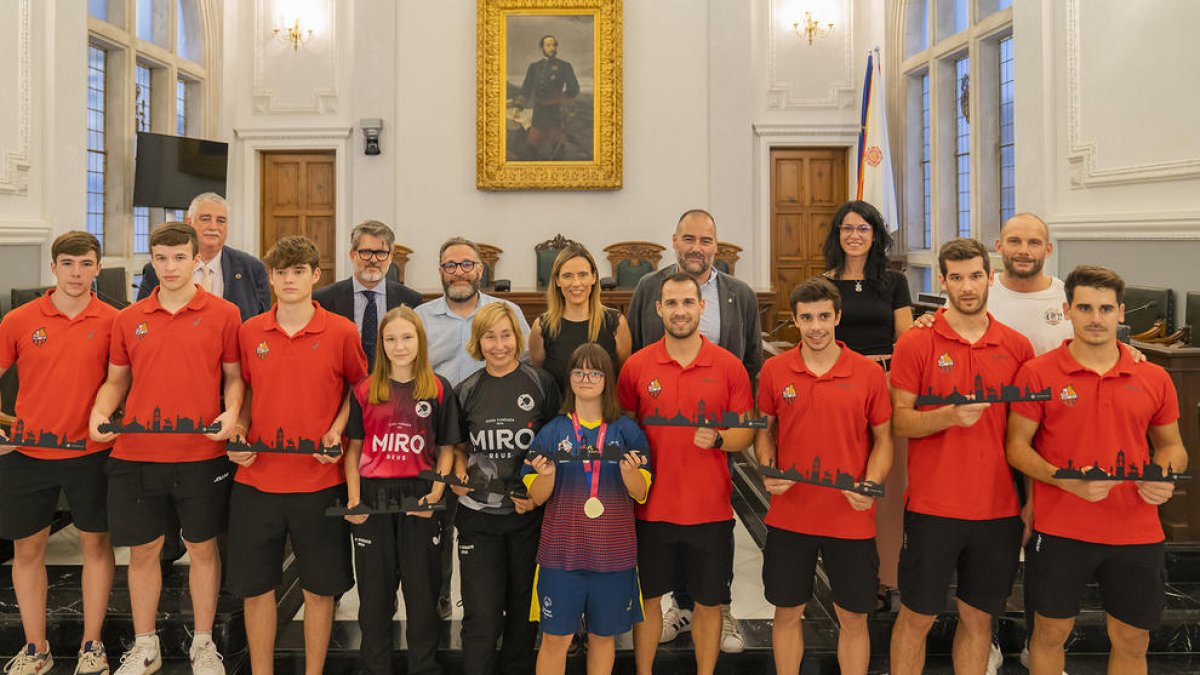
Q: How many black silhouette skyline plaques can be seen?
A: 10